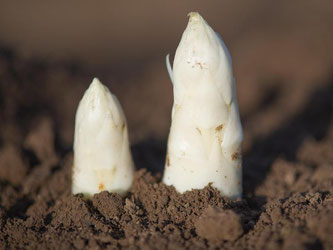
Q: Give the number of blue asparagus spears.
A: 0